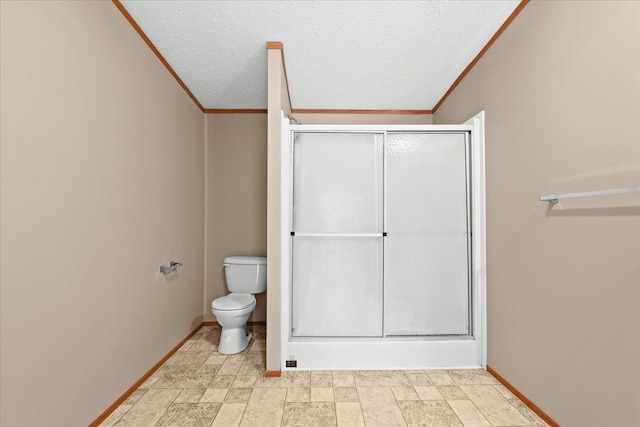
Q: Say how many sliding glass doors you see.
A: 2